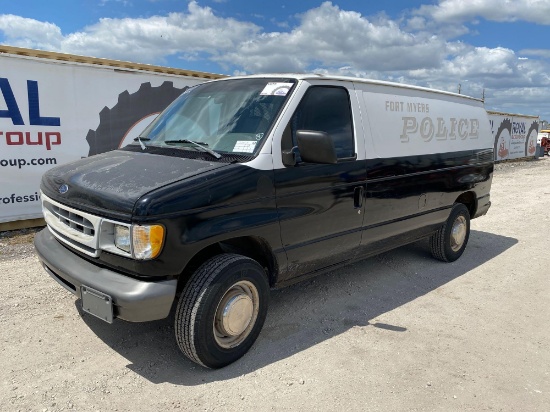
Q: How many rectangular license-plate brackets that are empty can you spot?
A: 1